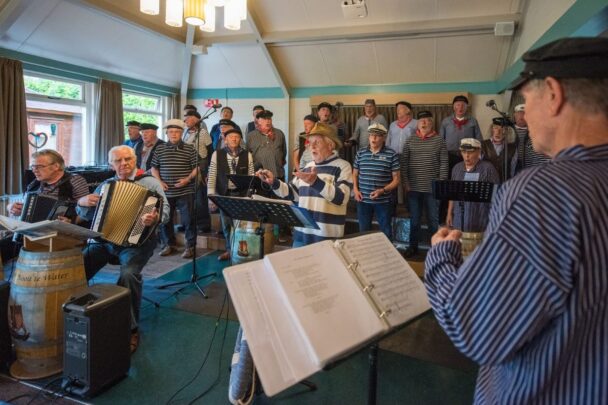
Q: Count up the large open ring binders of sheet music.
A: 1